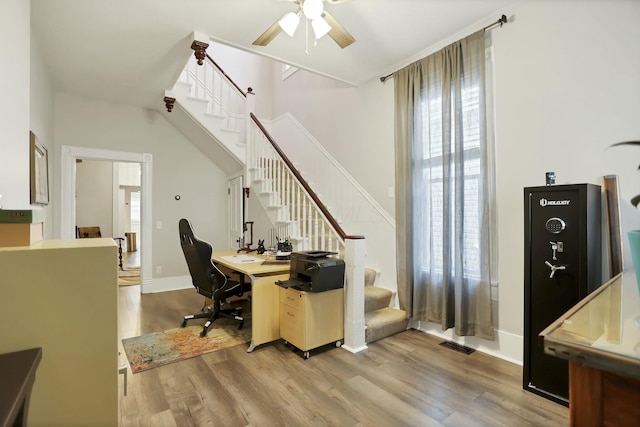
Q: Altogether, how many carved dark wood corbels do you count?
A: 2